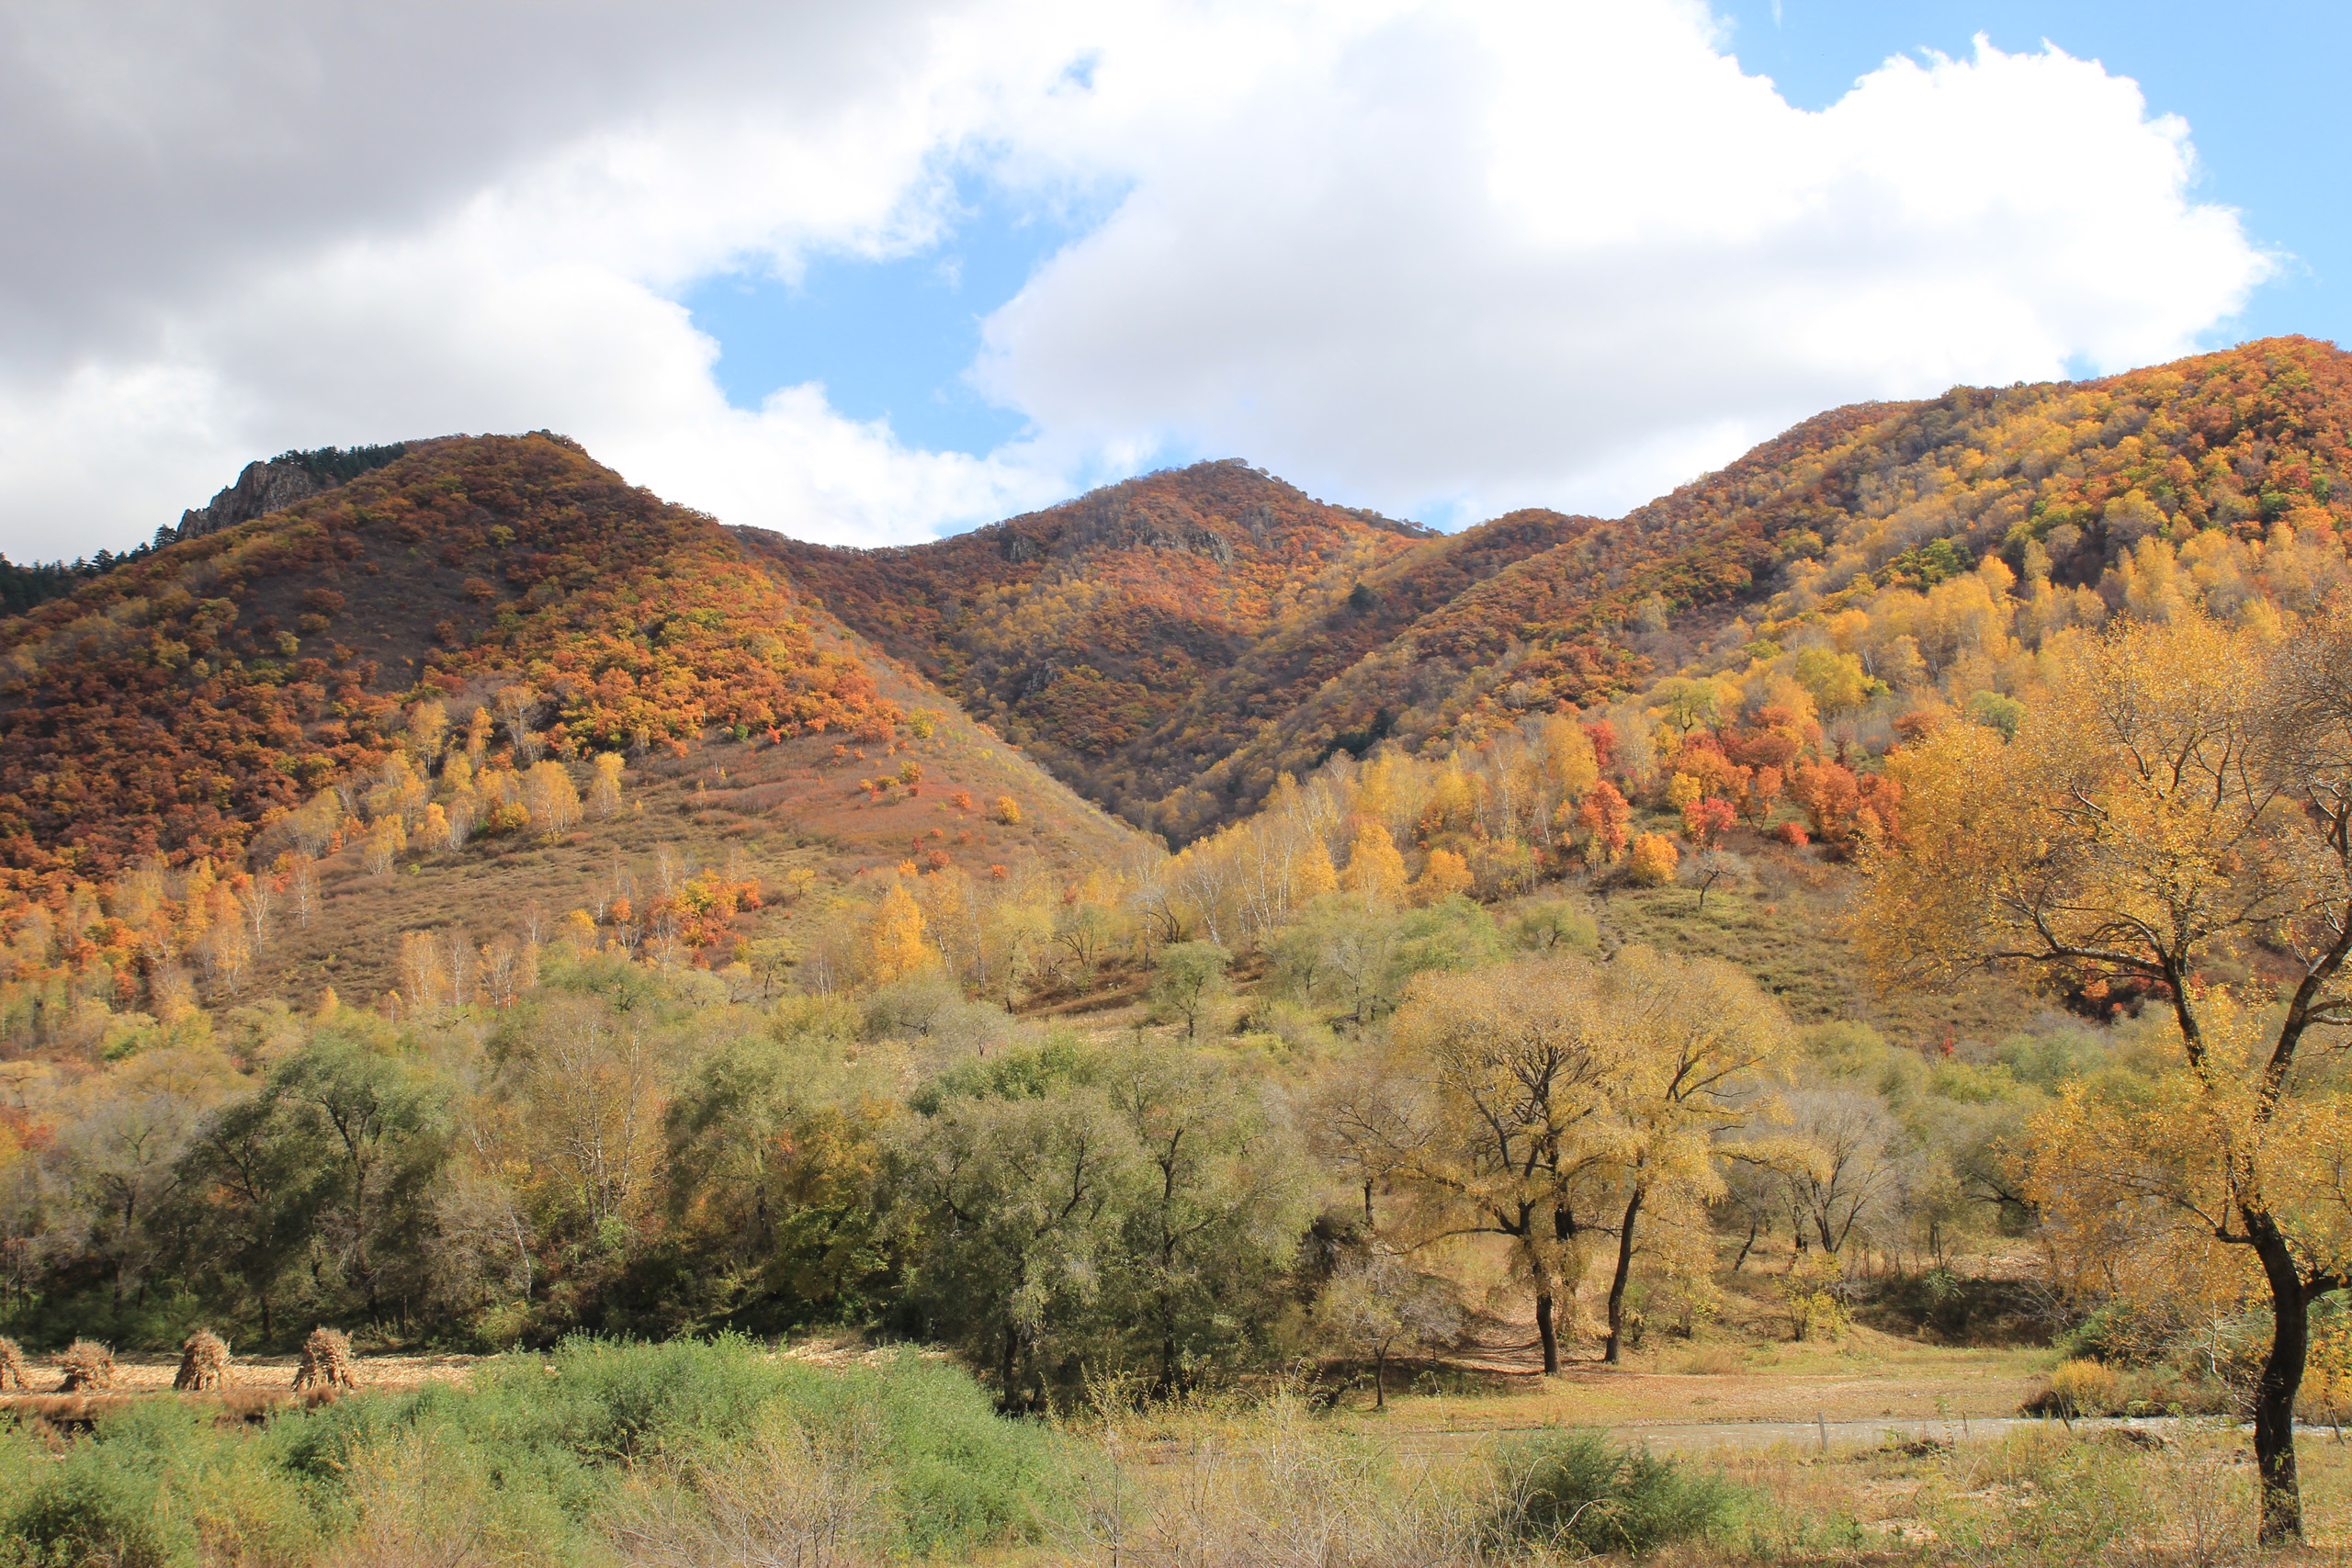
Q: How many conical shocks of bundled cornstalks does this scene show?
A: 4